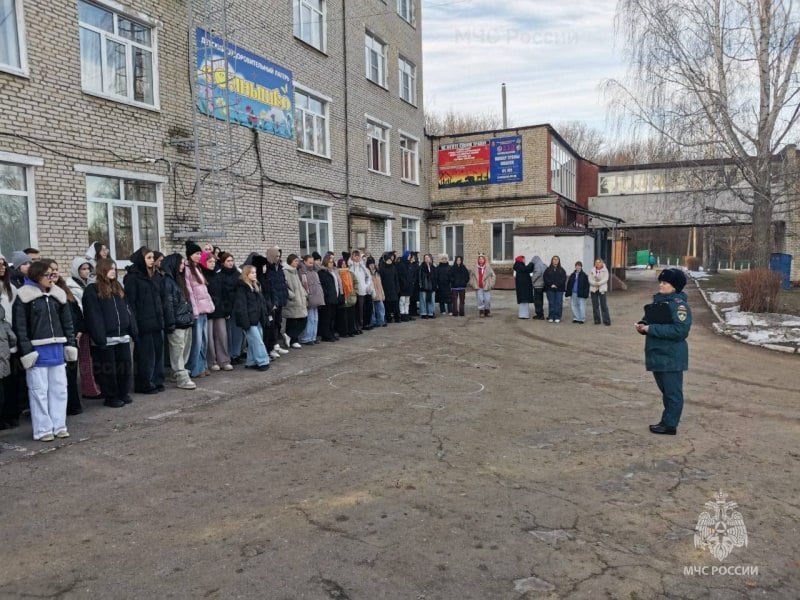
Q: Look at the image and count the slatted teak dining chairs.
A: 0